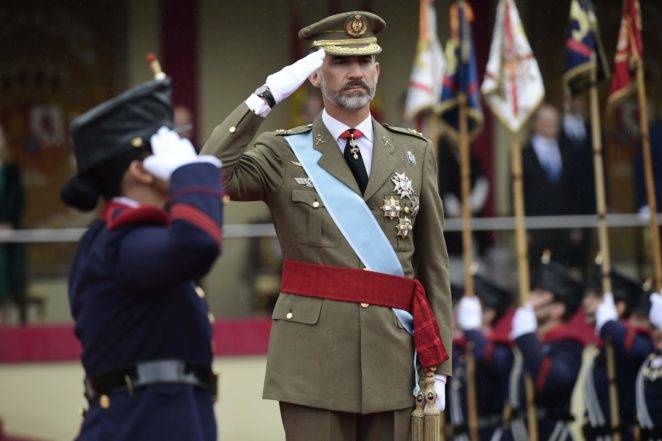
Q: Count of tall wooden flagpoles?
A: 5